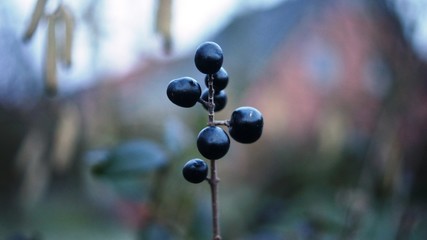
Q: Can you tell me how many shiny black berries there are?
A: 7